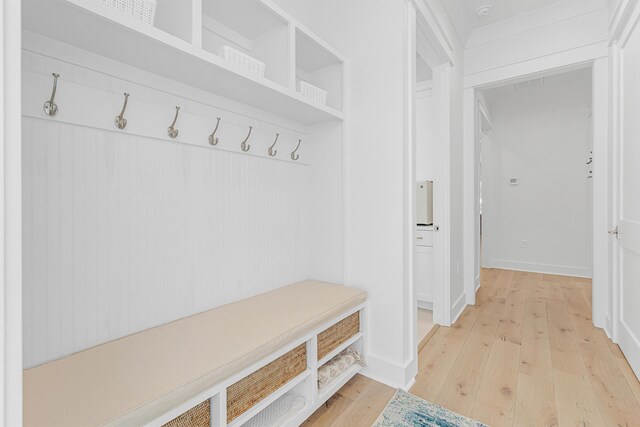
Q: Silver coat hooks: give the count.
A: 7